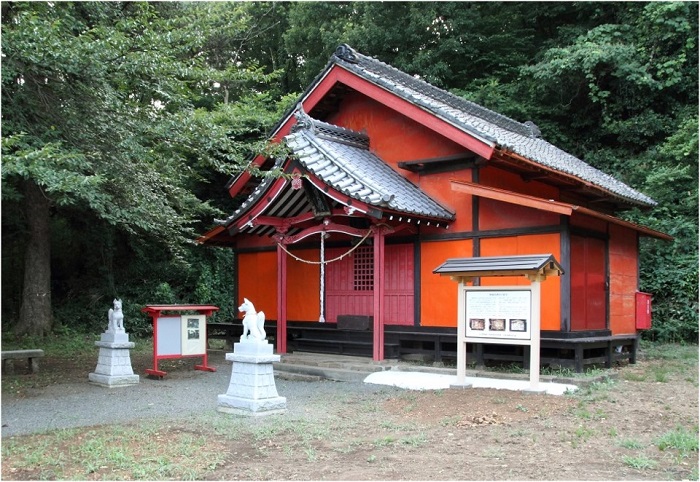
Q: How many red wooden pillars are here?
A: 2